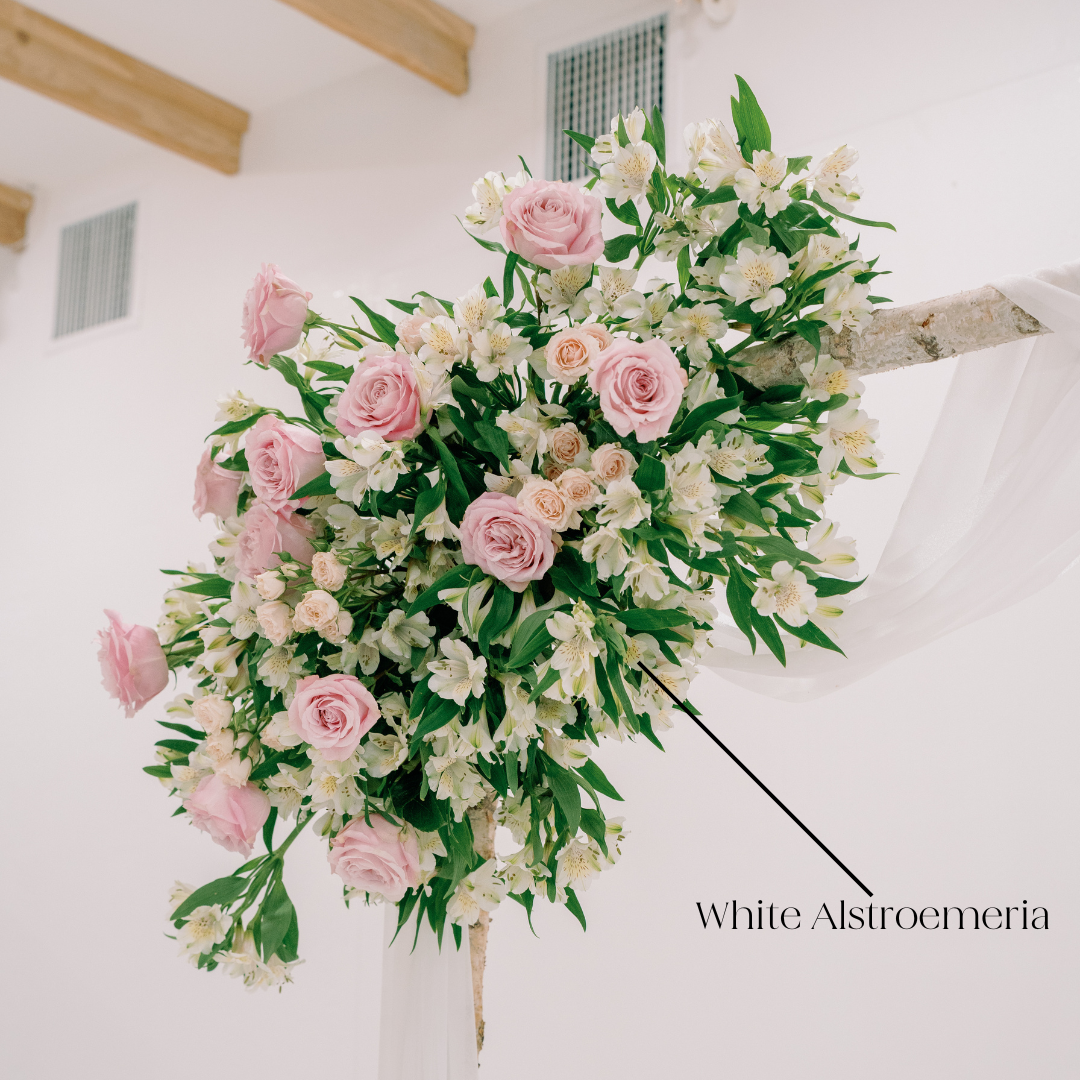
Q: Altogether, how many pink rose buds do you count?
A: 12